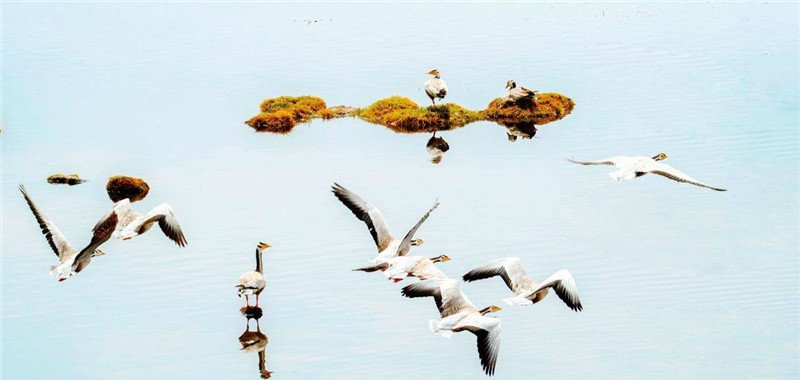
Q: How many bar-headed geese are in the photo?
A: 10